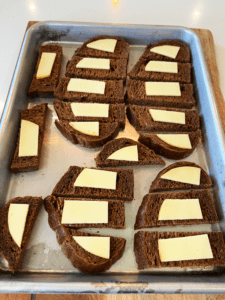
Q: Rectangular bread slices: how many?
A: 12